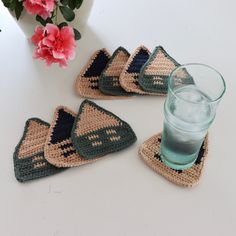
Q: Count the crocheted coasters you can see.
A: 8